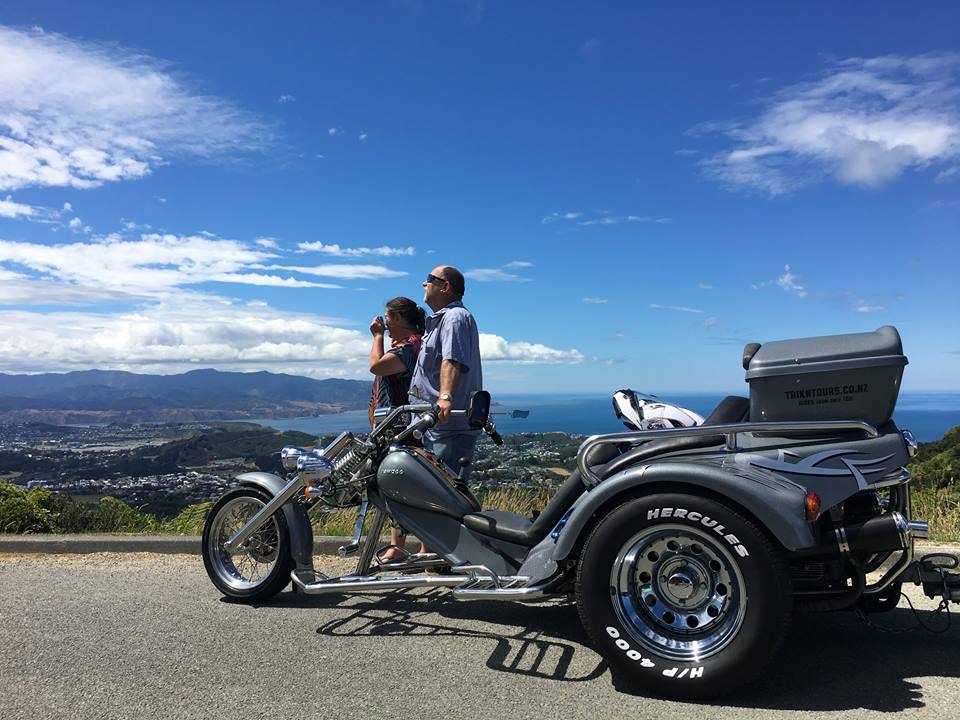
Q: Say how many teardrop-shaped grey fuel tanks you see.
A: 1